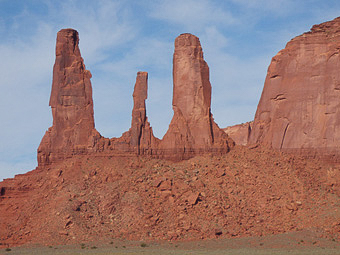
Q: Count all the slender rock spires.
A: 3